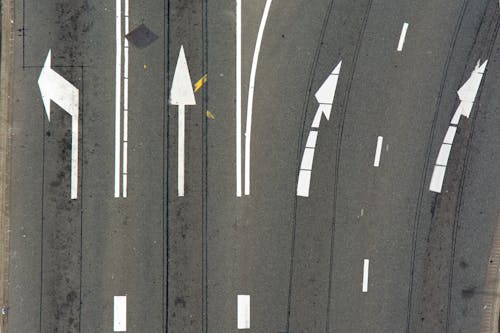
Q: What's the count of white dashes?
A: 5